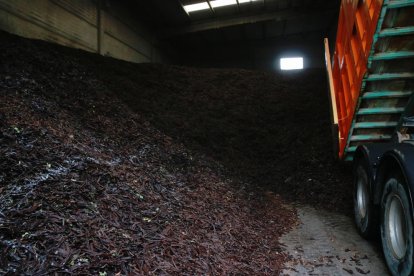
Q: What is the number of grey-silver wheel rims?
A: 2